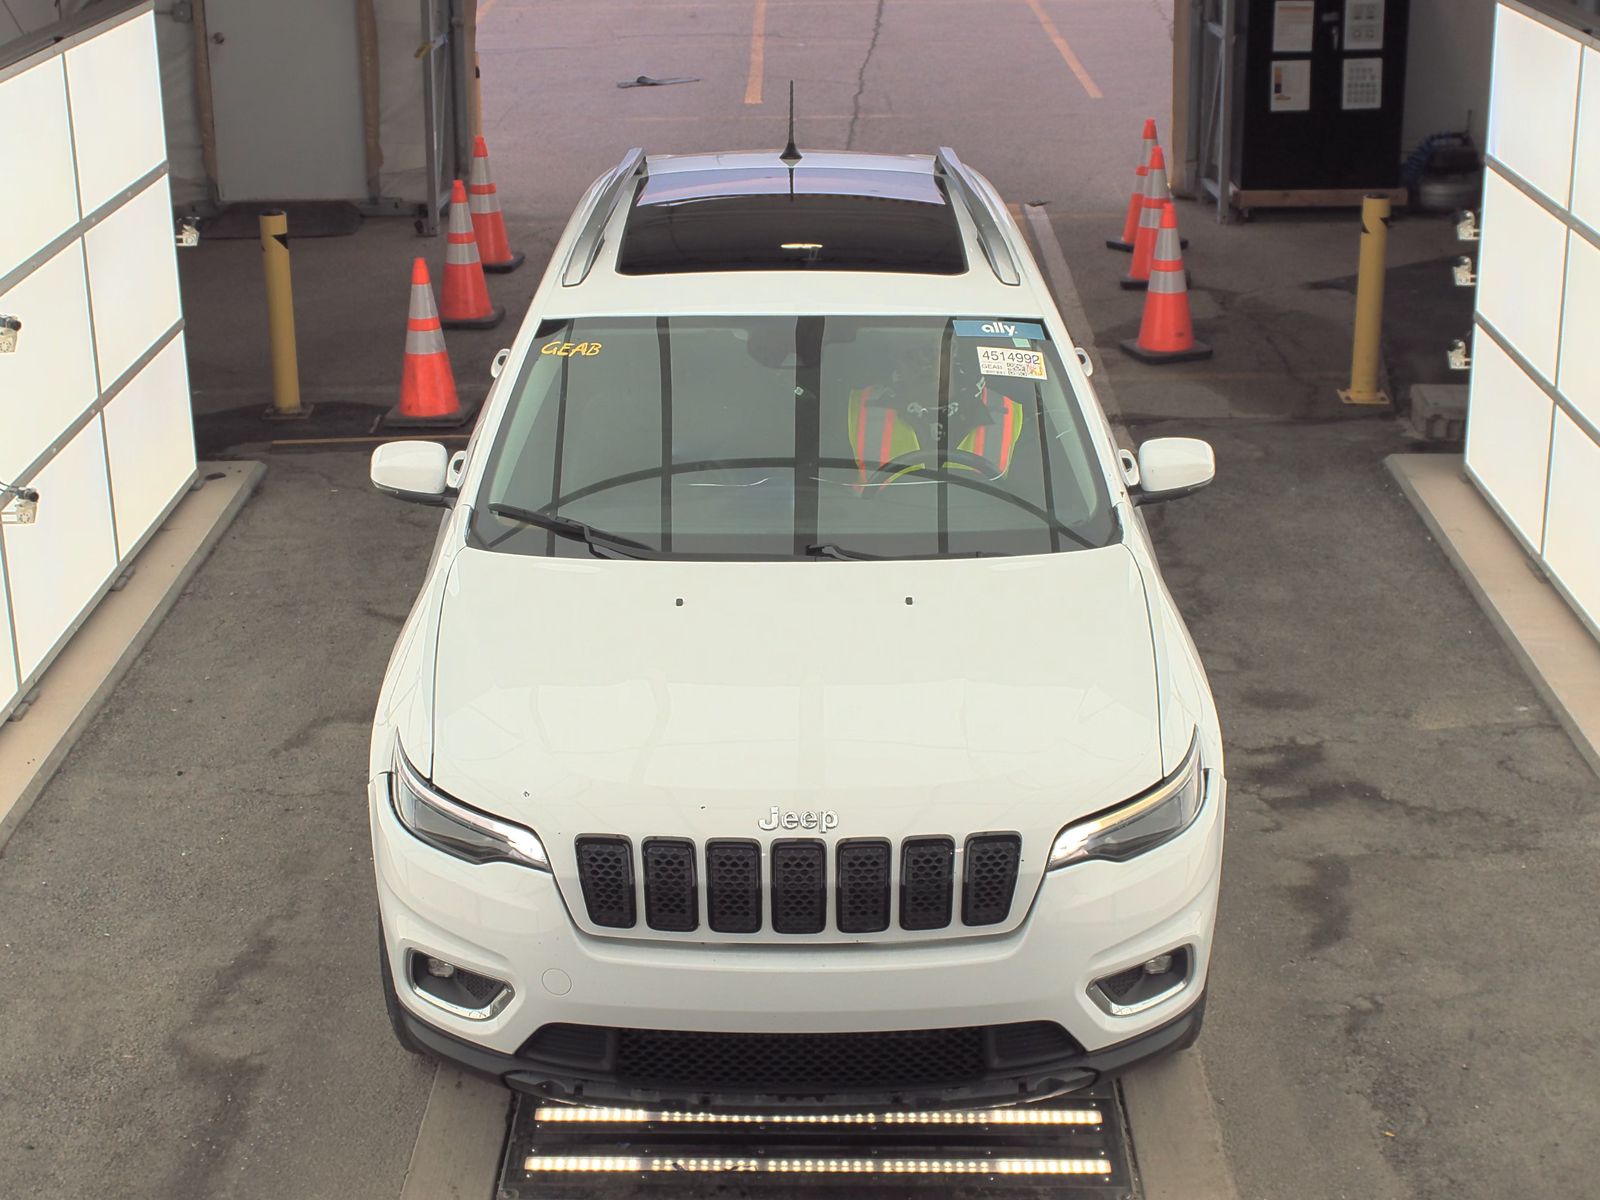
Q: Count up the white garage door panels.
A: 13